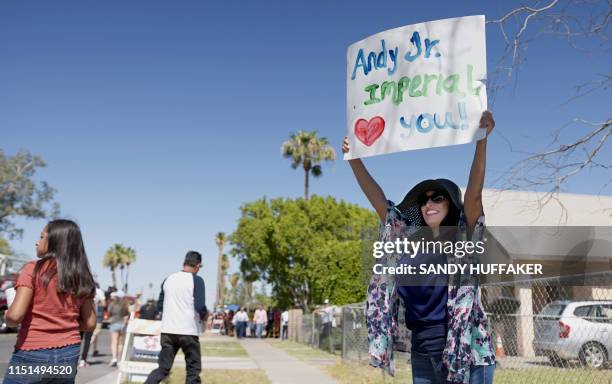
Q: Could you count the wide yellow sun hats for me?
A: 0